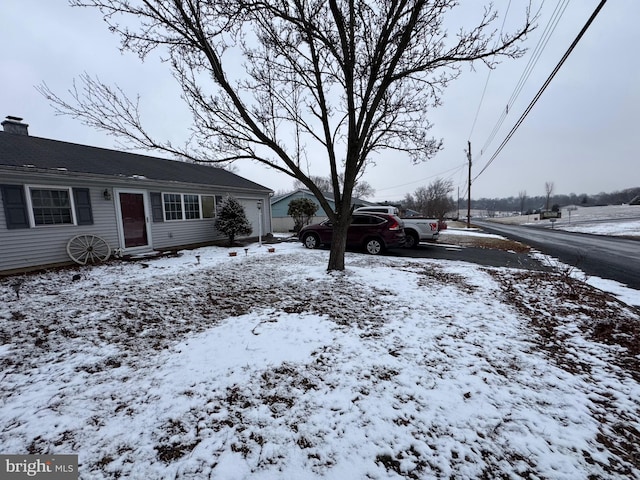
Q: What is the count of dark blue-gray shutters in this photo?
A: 4